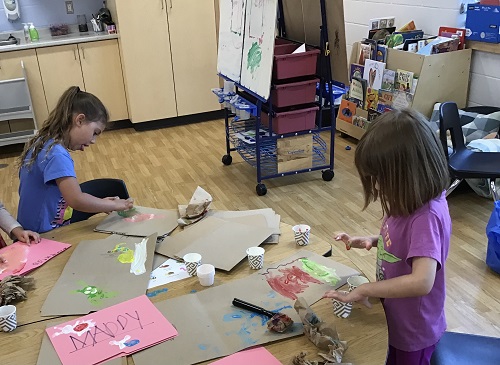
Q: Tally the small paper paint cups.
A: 7